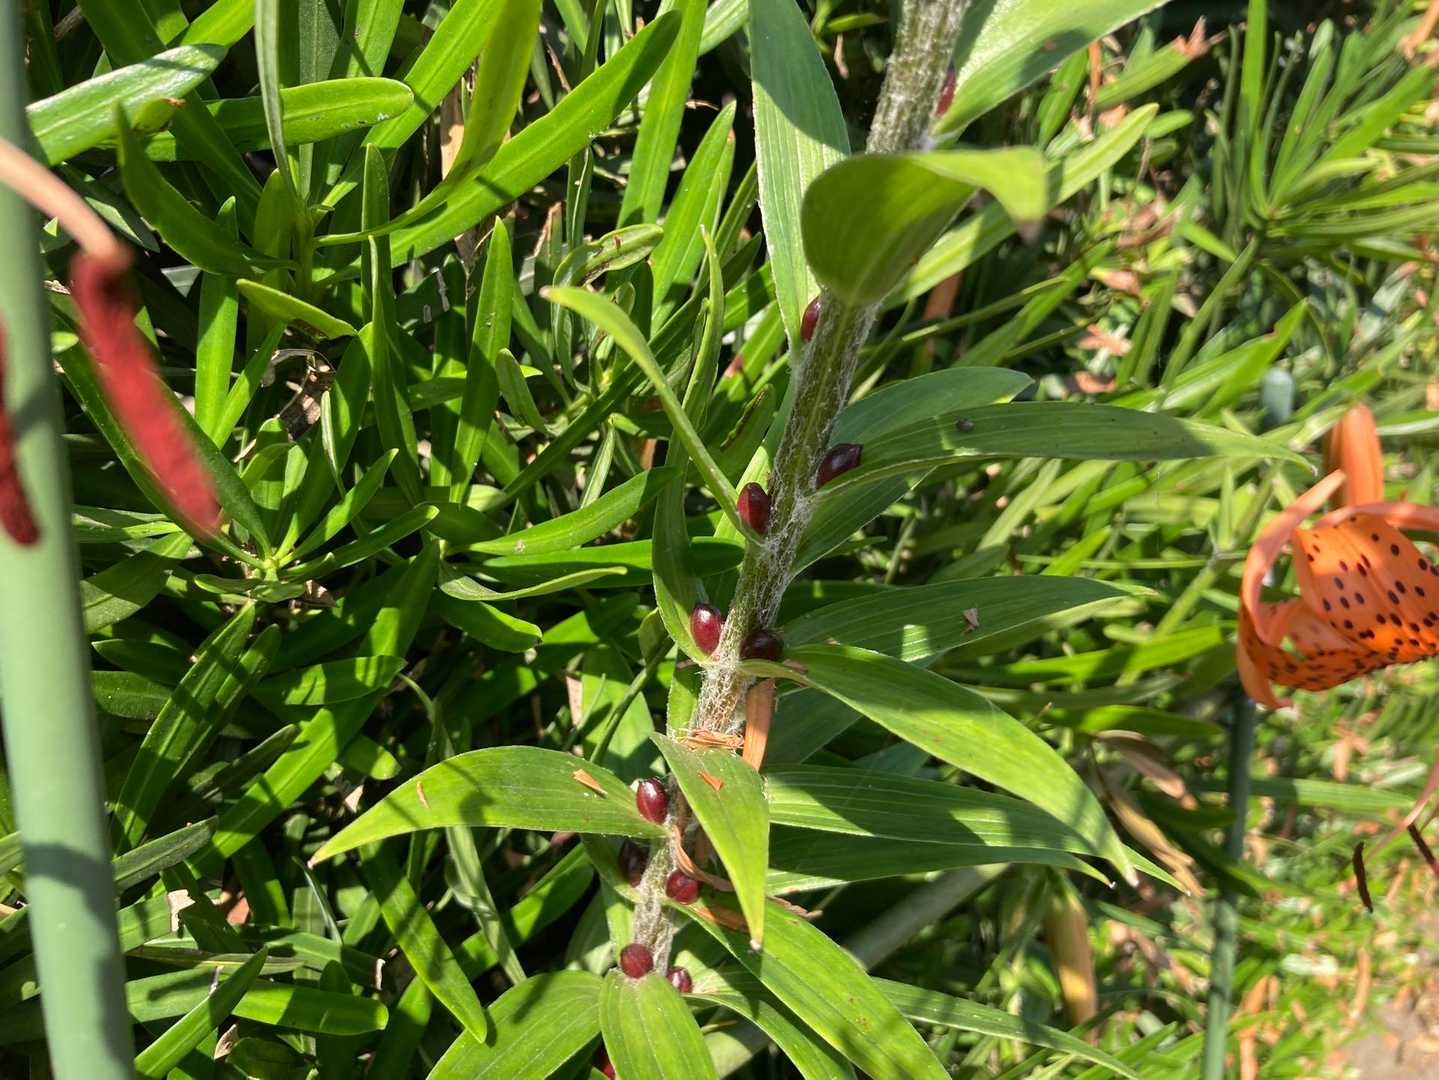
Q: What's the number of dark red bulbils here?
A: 12